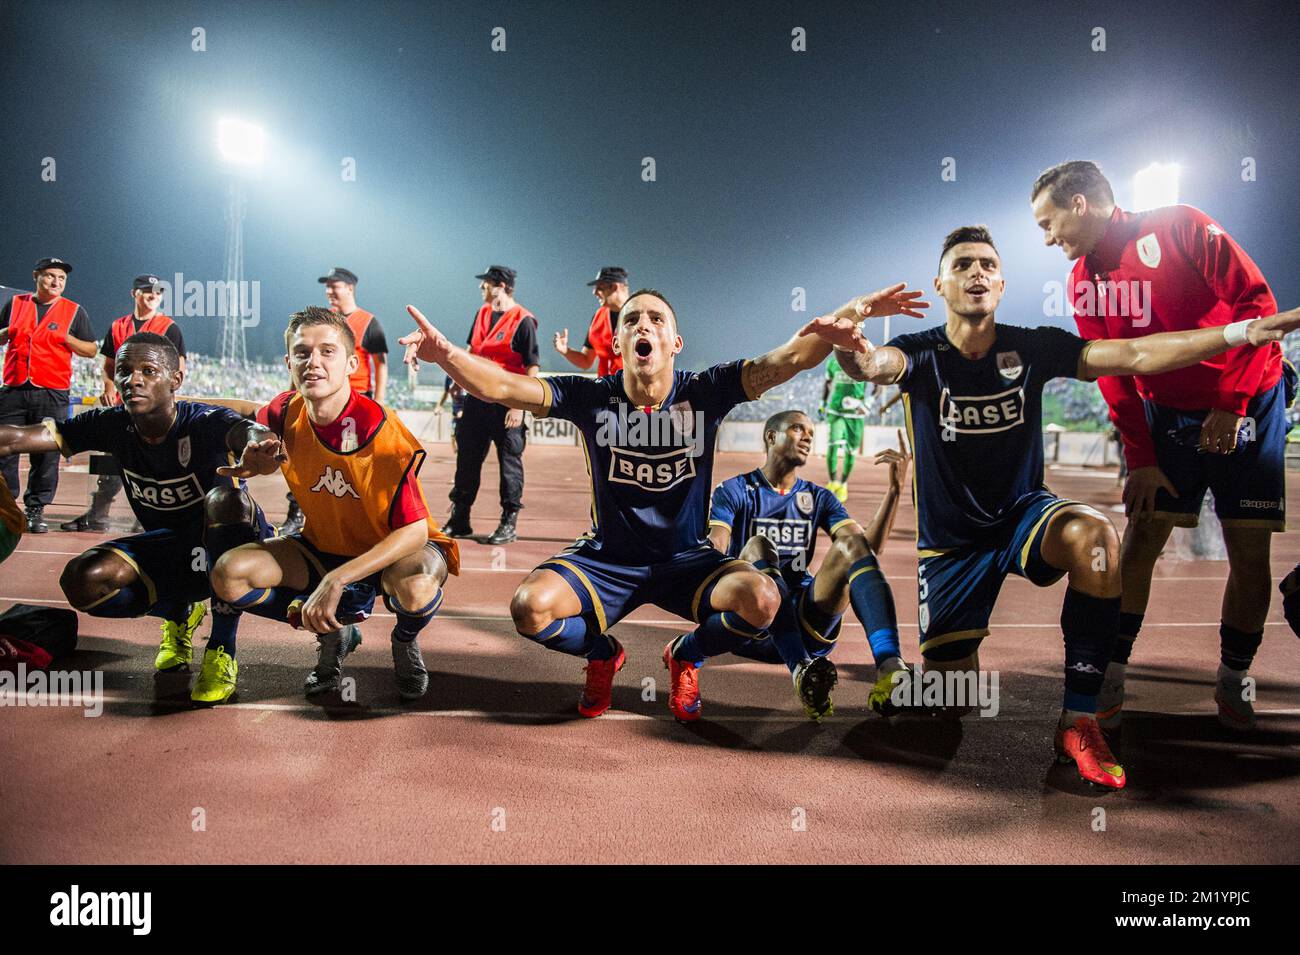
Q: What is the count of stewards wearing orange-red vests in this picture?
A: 5